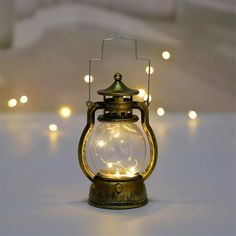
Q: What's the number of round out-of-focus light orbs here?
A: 11